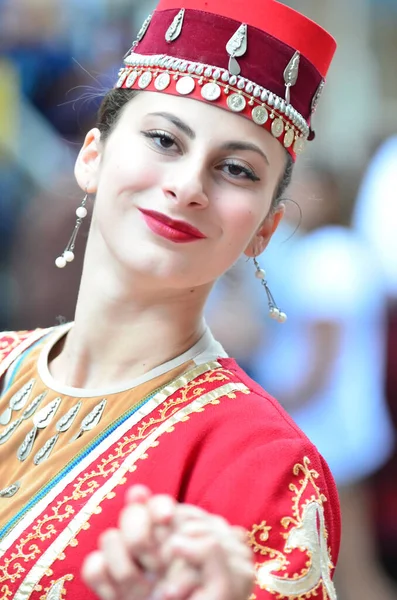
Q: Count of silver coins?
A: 11